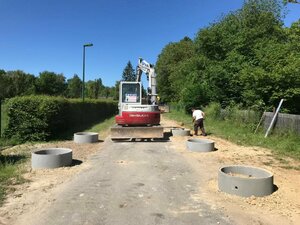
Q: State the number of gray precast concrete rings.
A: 5